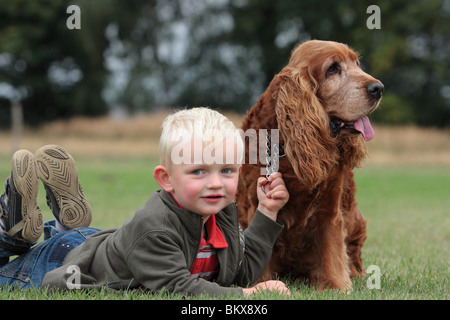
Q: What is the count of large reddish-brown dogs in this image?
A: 1